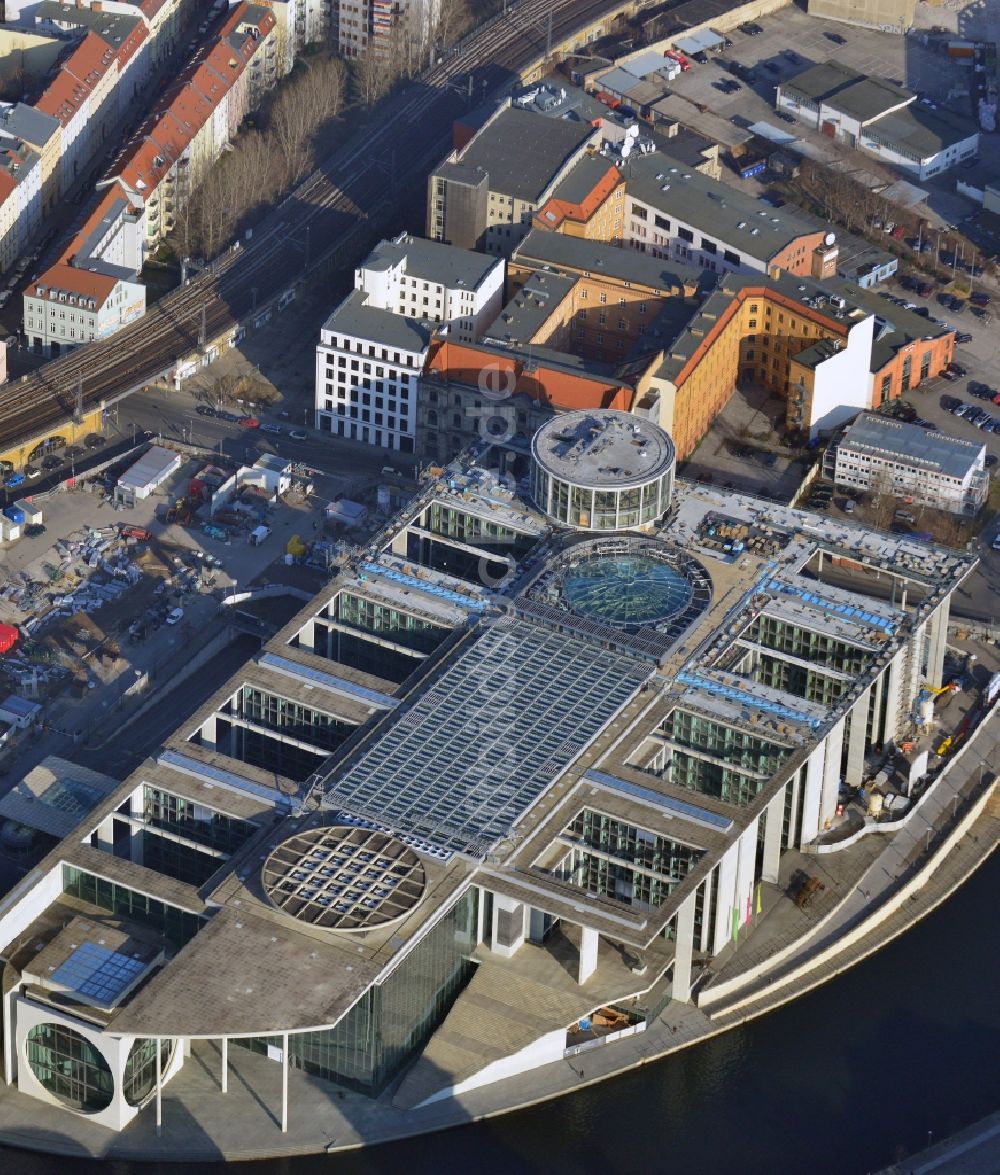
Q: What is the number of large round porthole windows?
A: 2